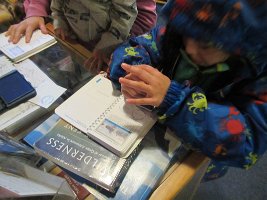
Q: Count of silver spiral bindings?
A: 1